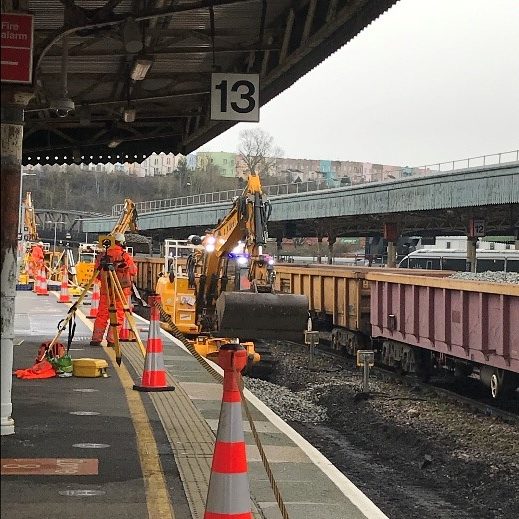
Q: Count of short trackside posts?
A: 2